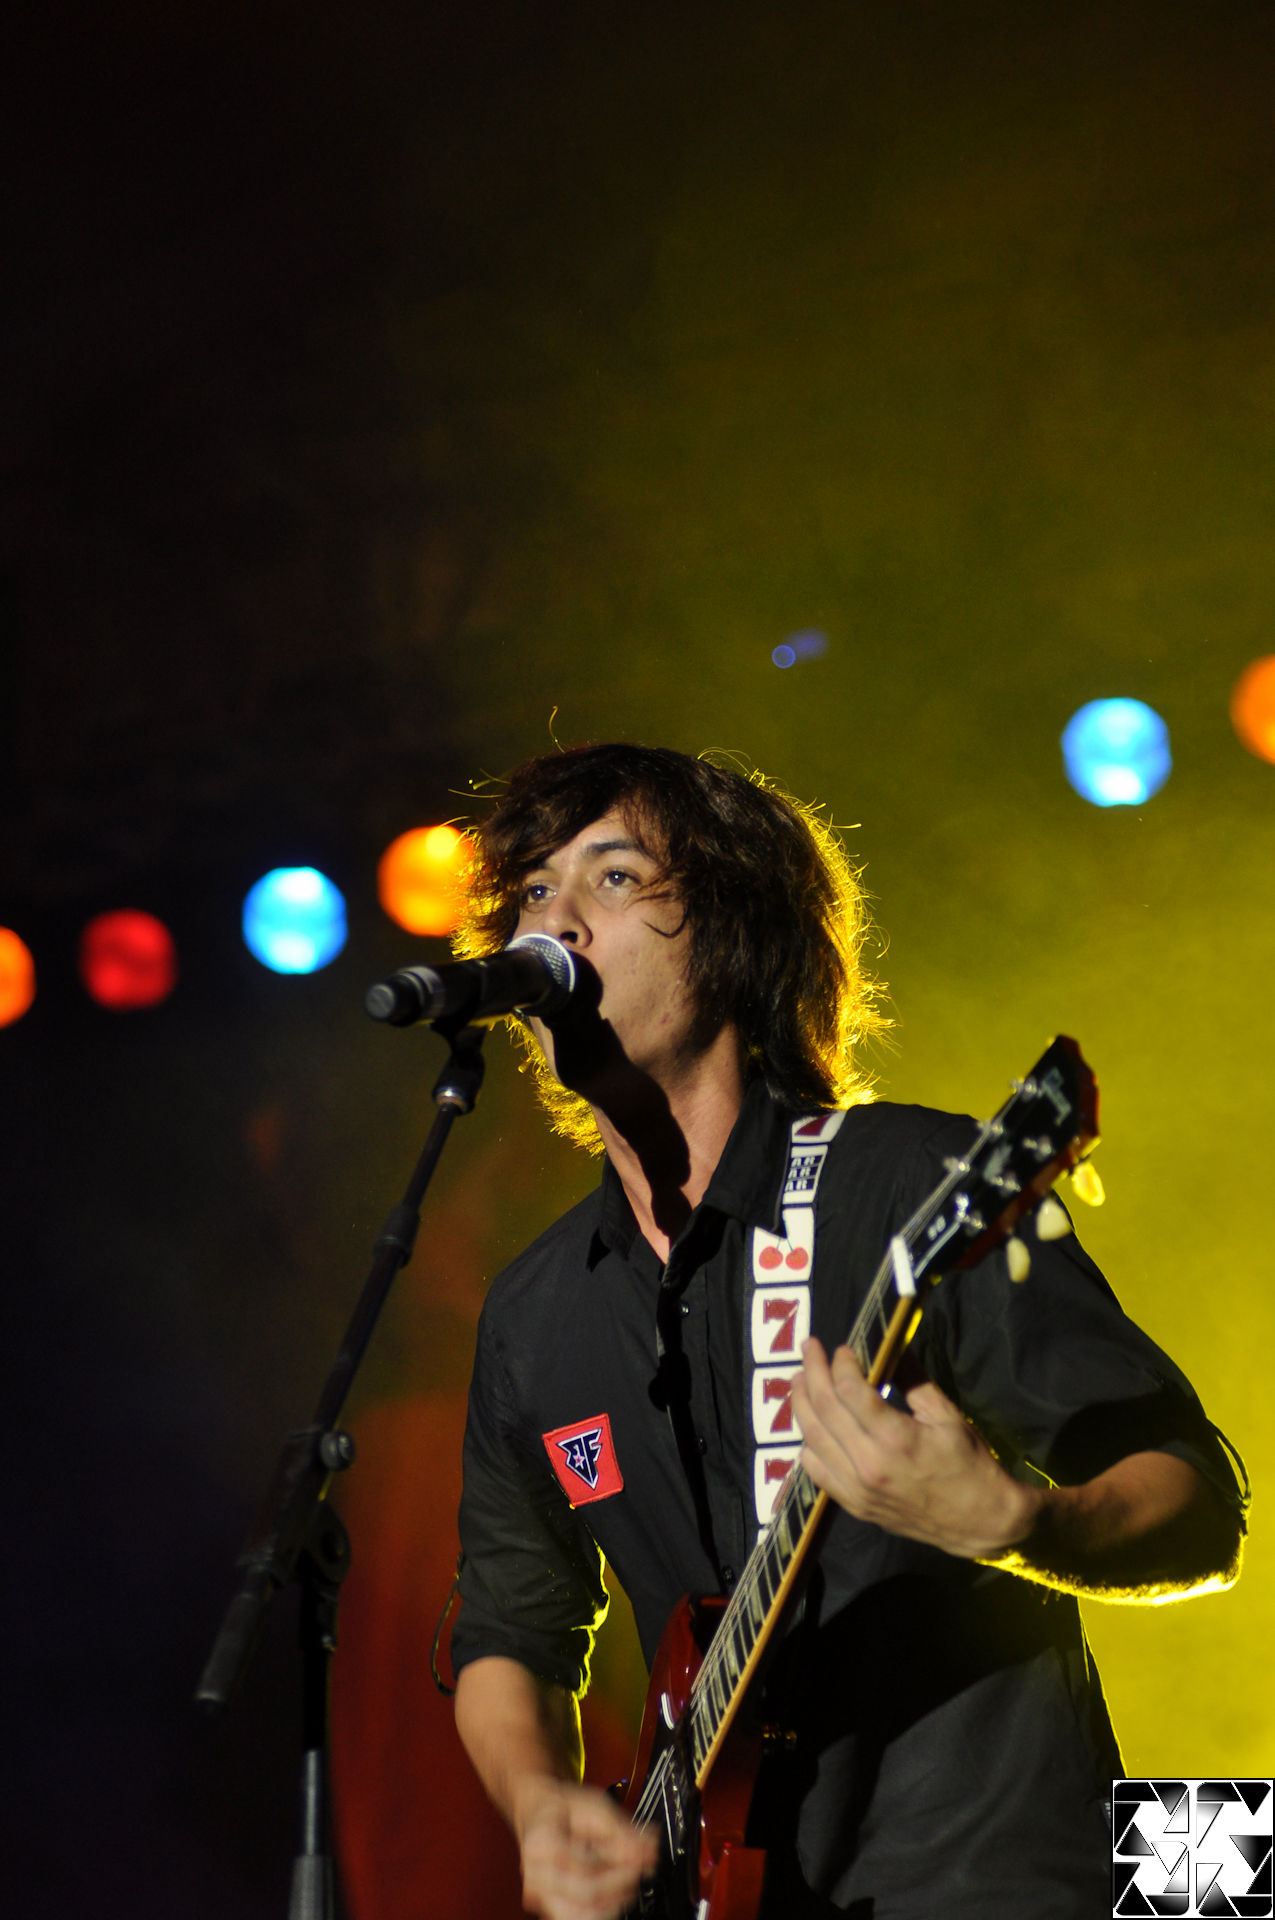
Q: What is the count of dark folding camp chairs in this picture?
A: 0